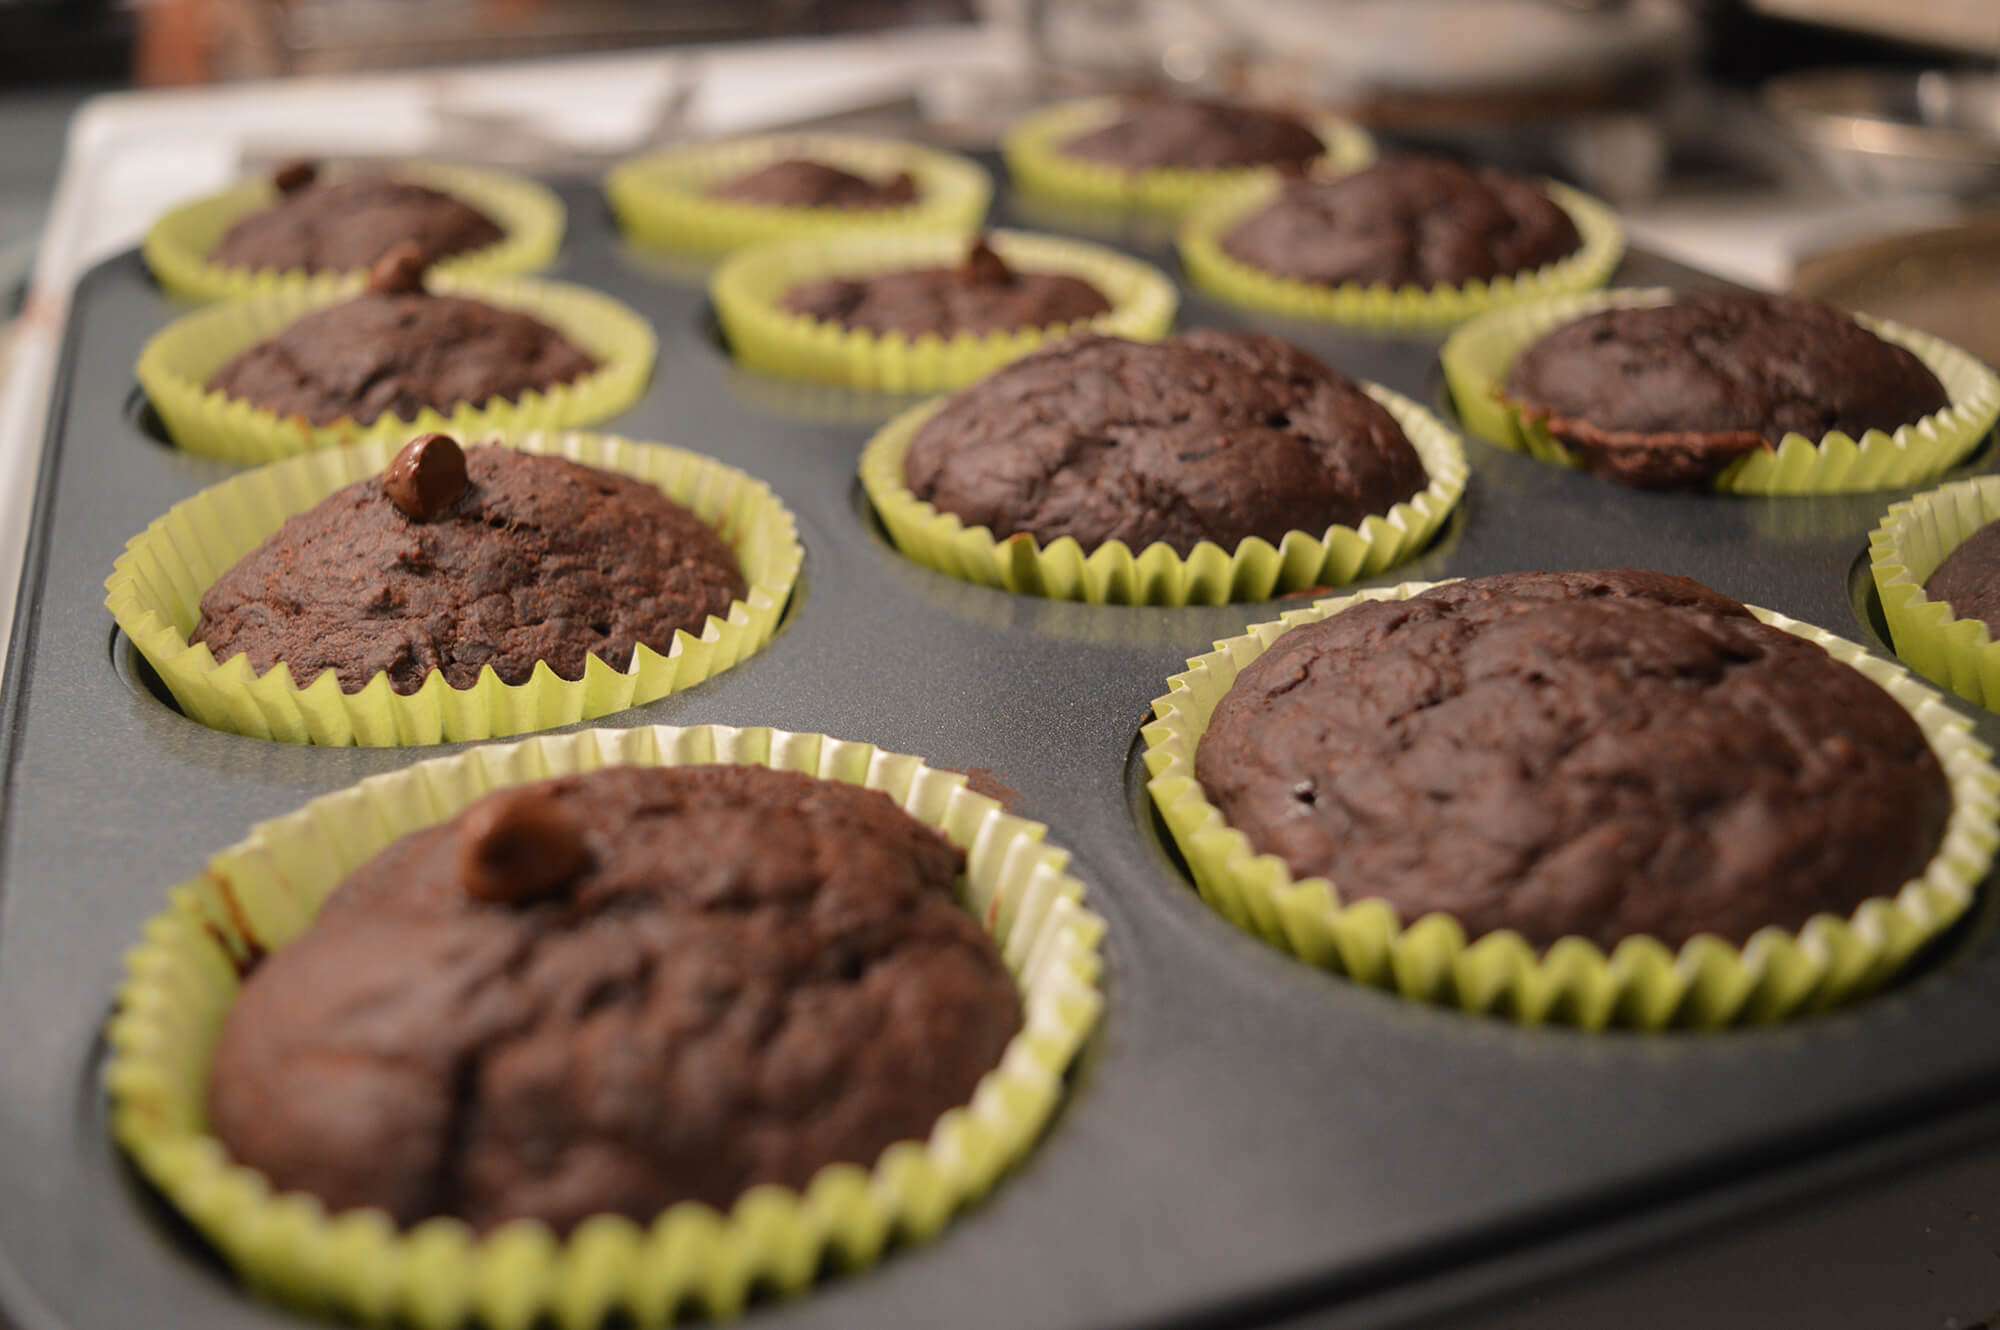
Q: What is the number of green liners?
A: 12